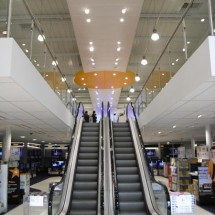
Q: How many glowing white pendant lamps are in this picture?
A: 10